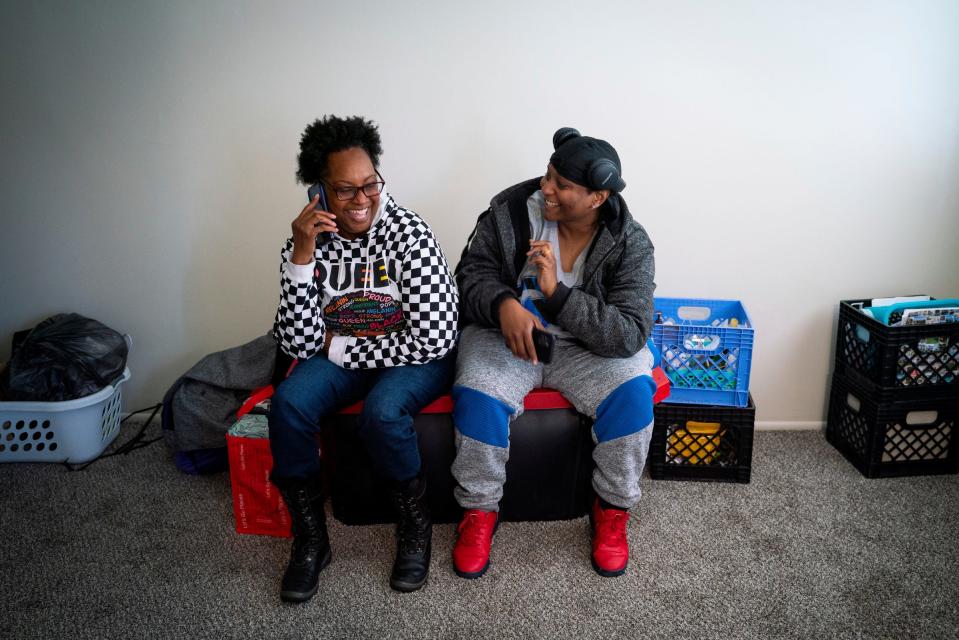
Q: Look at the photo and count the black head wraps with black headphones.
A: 1